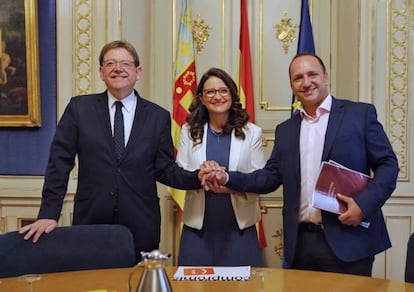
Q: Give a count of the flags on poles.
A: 3